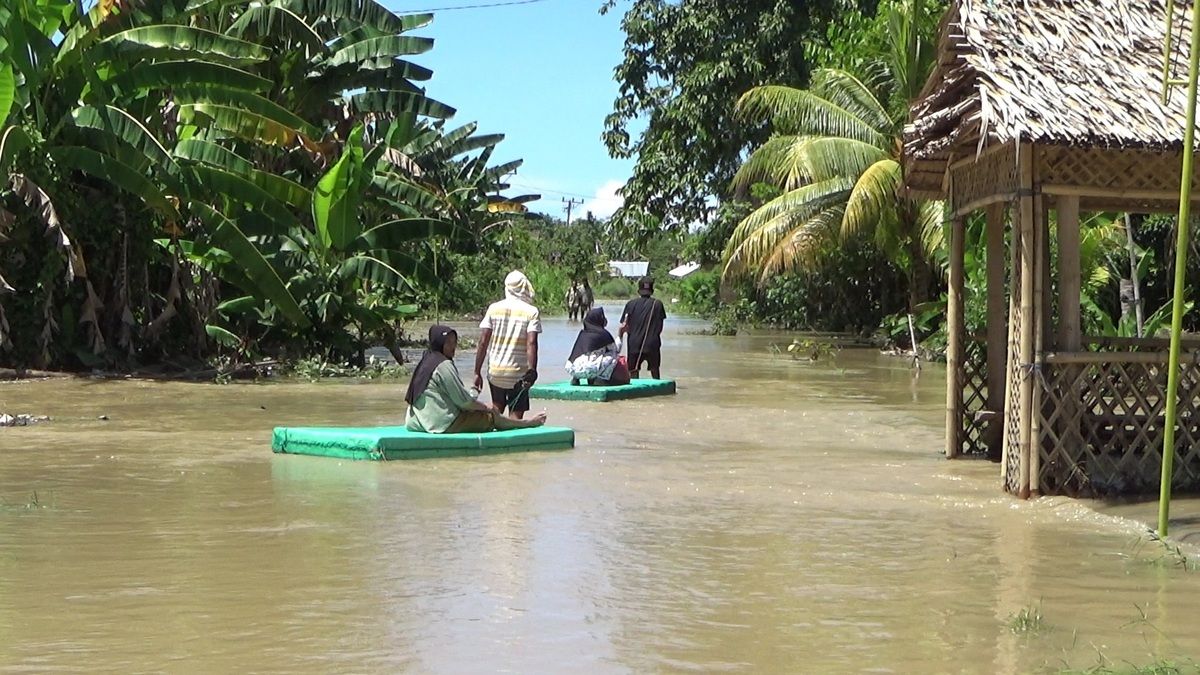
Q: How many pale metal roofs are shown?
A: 2